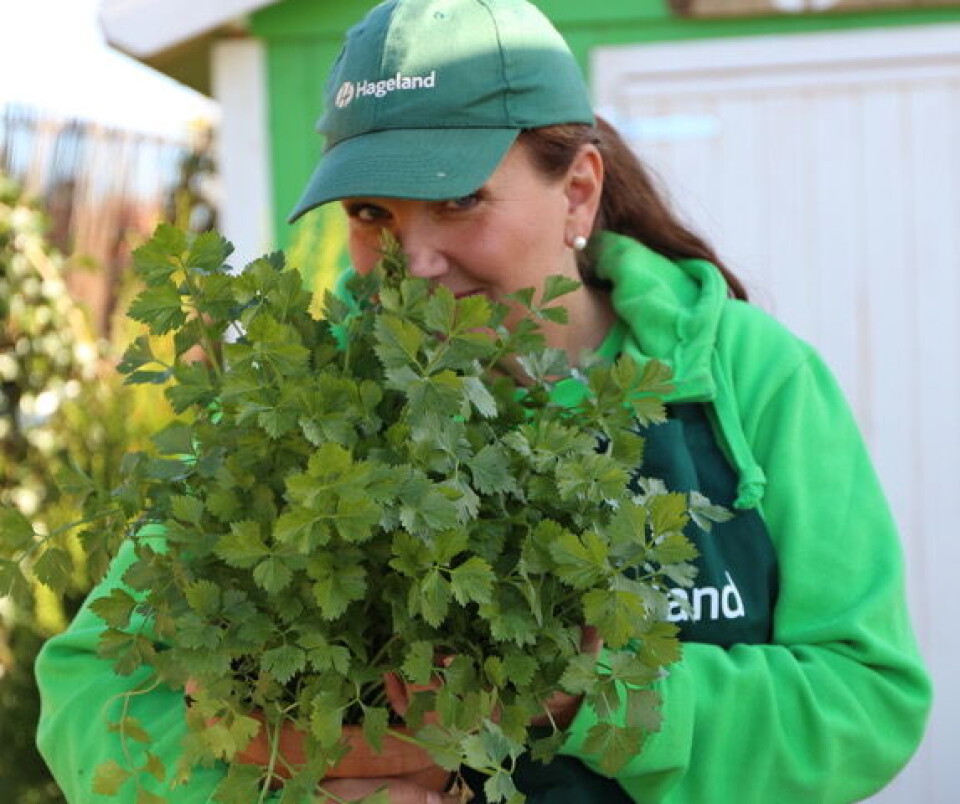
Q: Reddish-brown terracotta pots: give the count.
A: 1